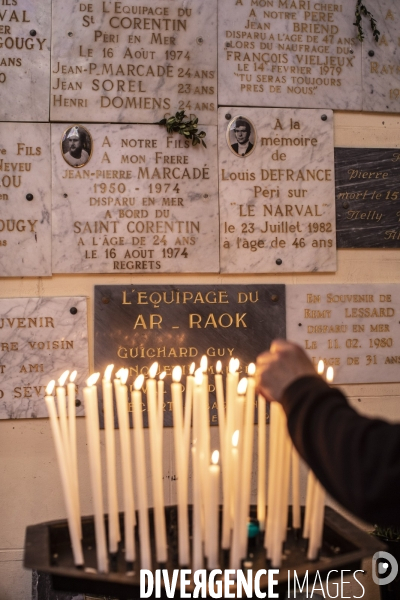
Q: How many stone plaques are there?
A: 11